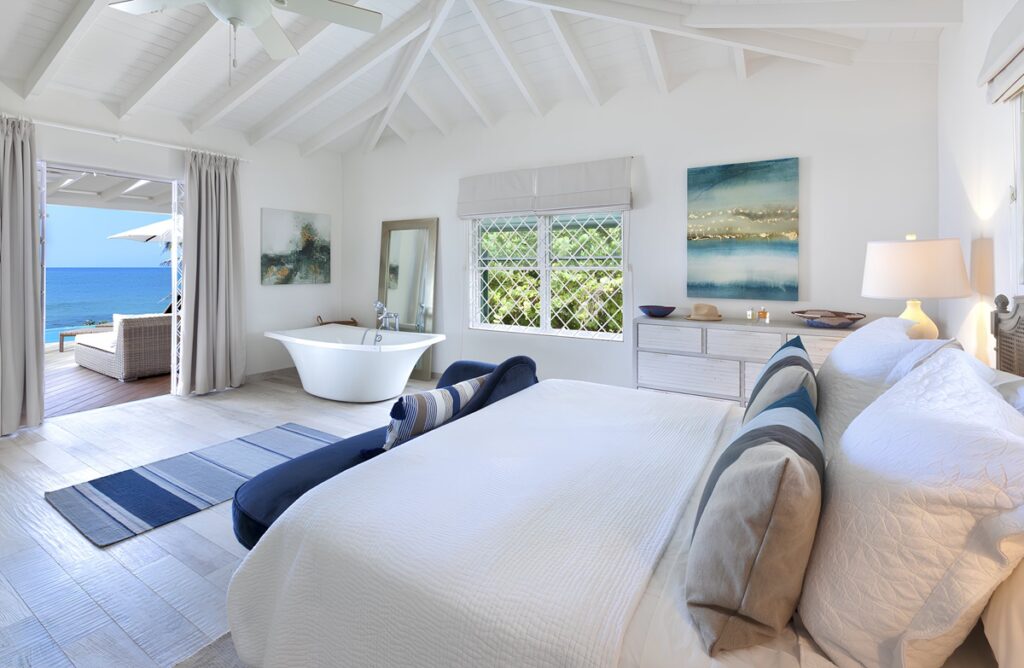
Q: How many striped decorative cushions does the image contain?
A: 3